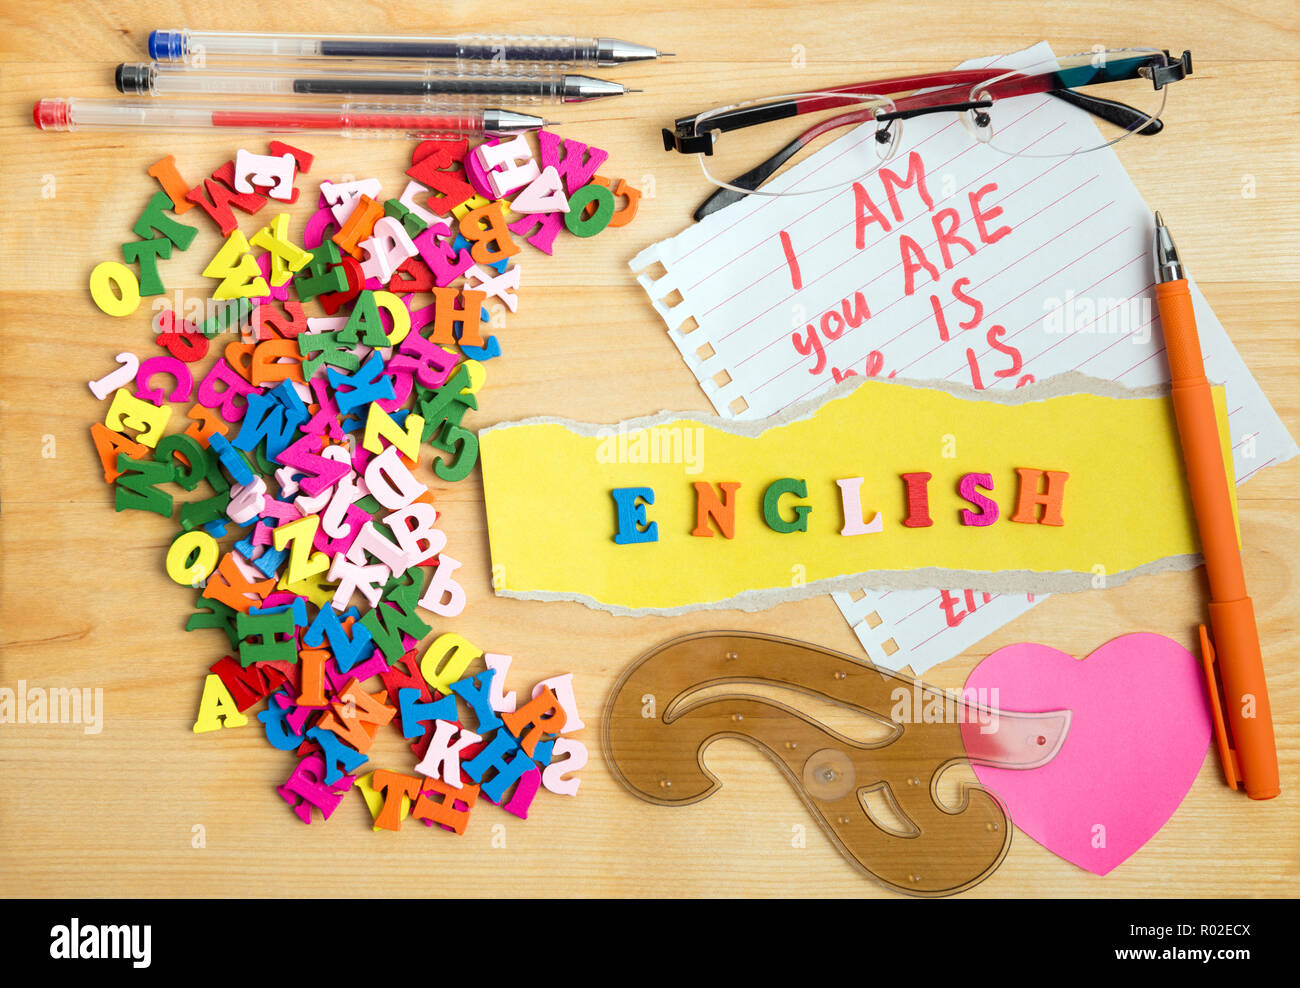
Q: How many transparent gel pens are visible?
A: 3